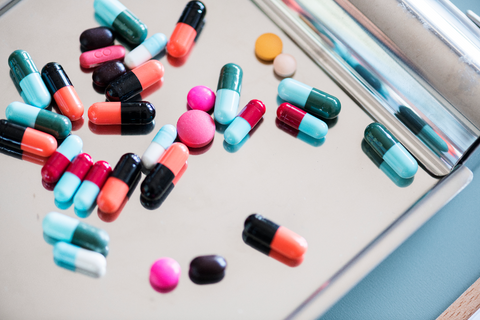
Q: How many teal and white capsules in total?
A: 3